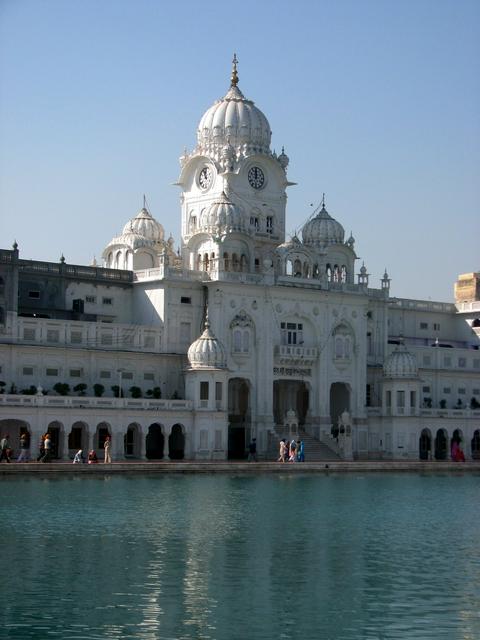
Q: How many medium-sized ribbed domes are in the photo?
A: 5